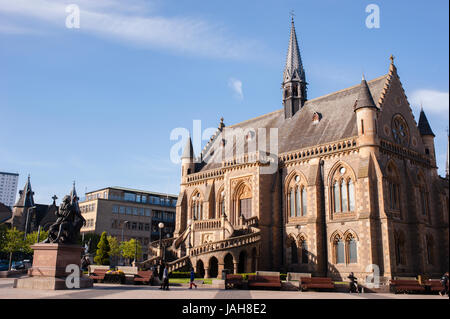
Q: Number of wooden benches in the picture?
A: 7